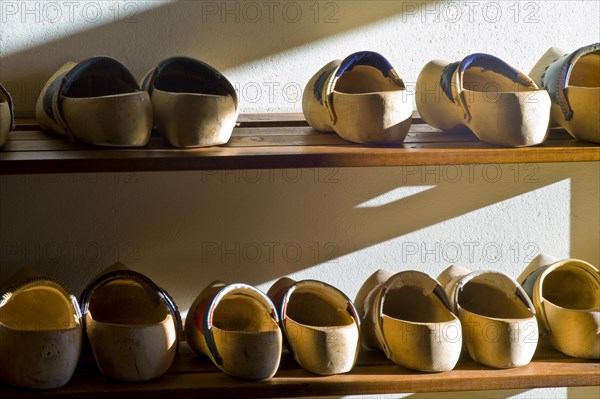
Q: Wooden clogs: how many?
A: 13